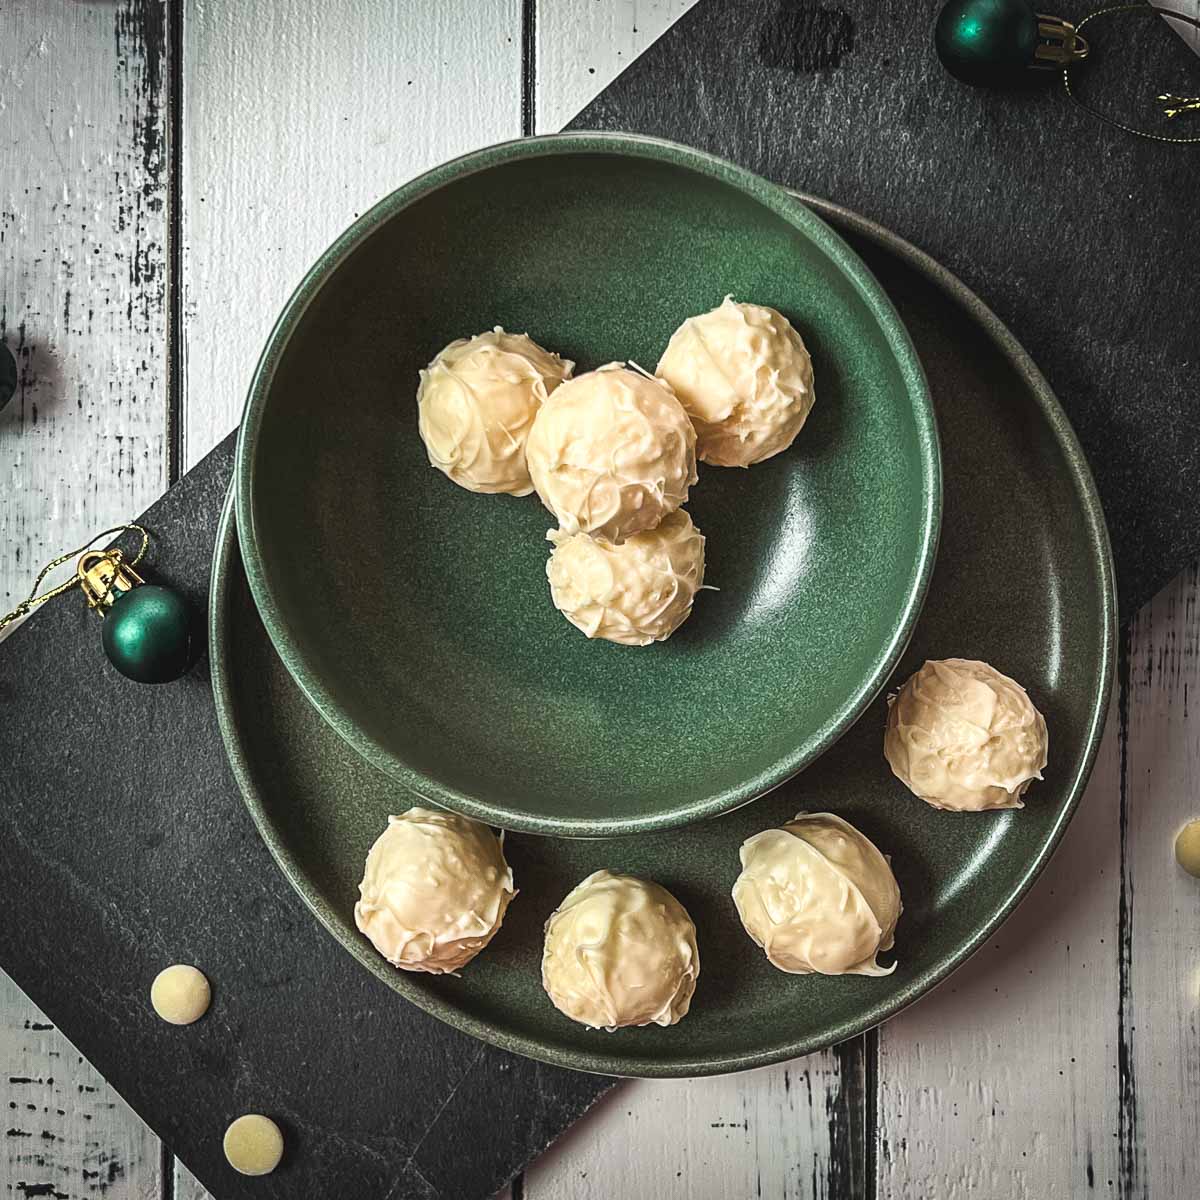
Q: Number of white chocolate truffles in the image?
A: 8